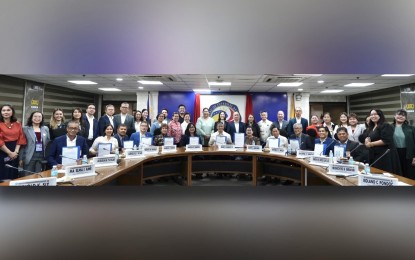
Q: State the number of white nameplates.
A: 14